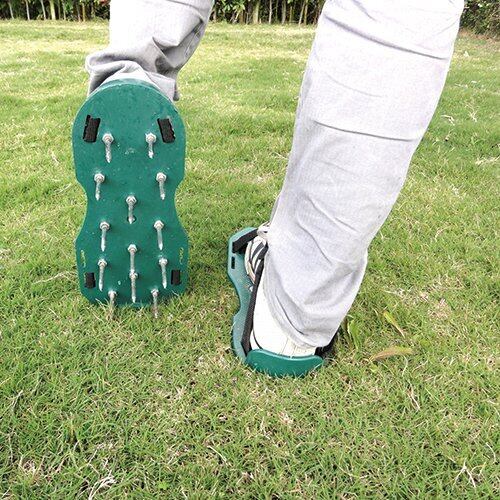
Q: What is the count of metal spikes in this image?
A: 13